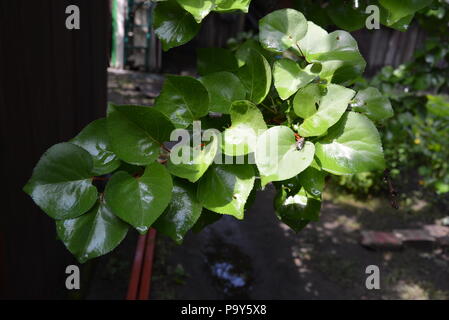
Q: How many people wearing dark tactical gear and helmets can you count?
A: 0